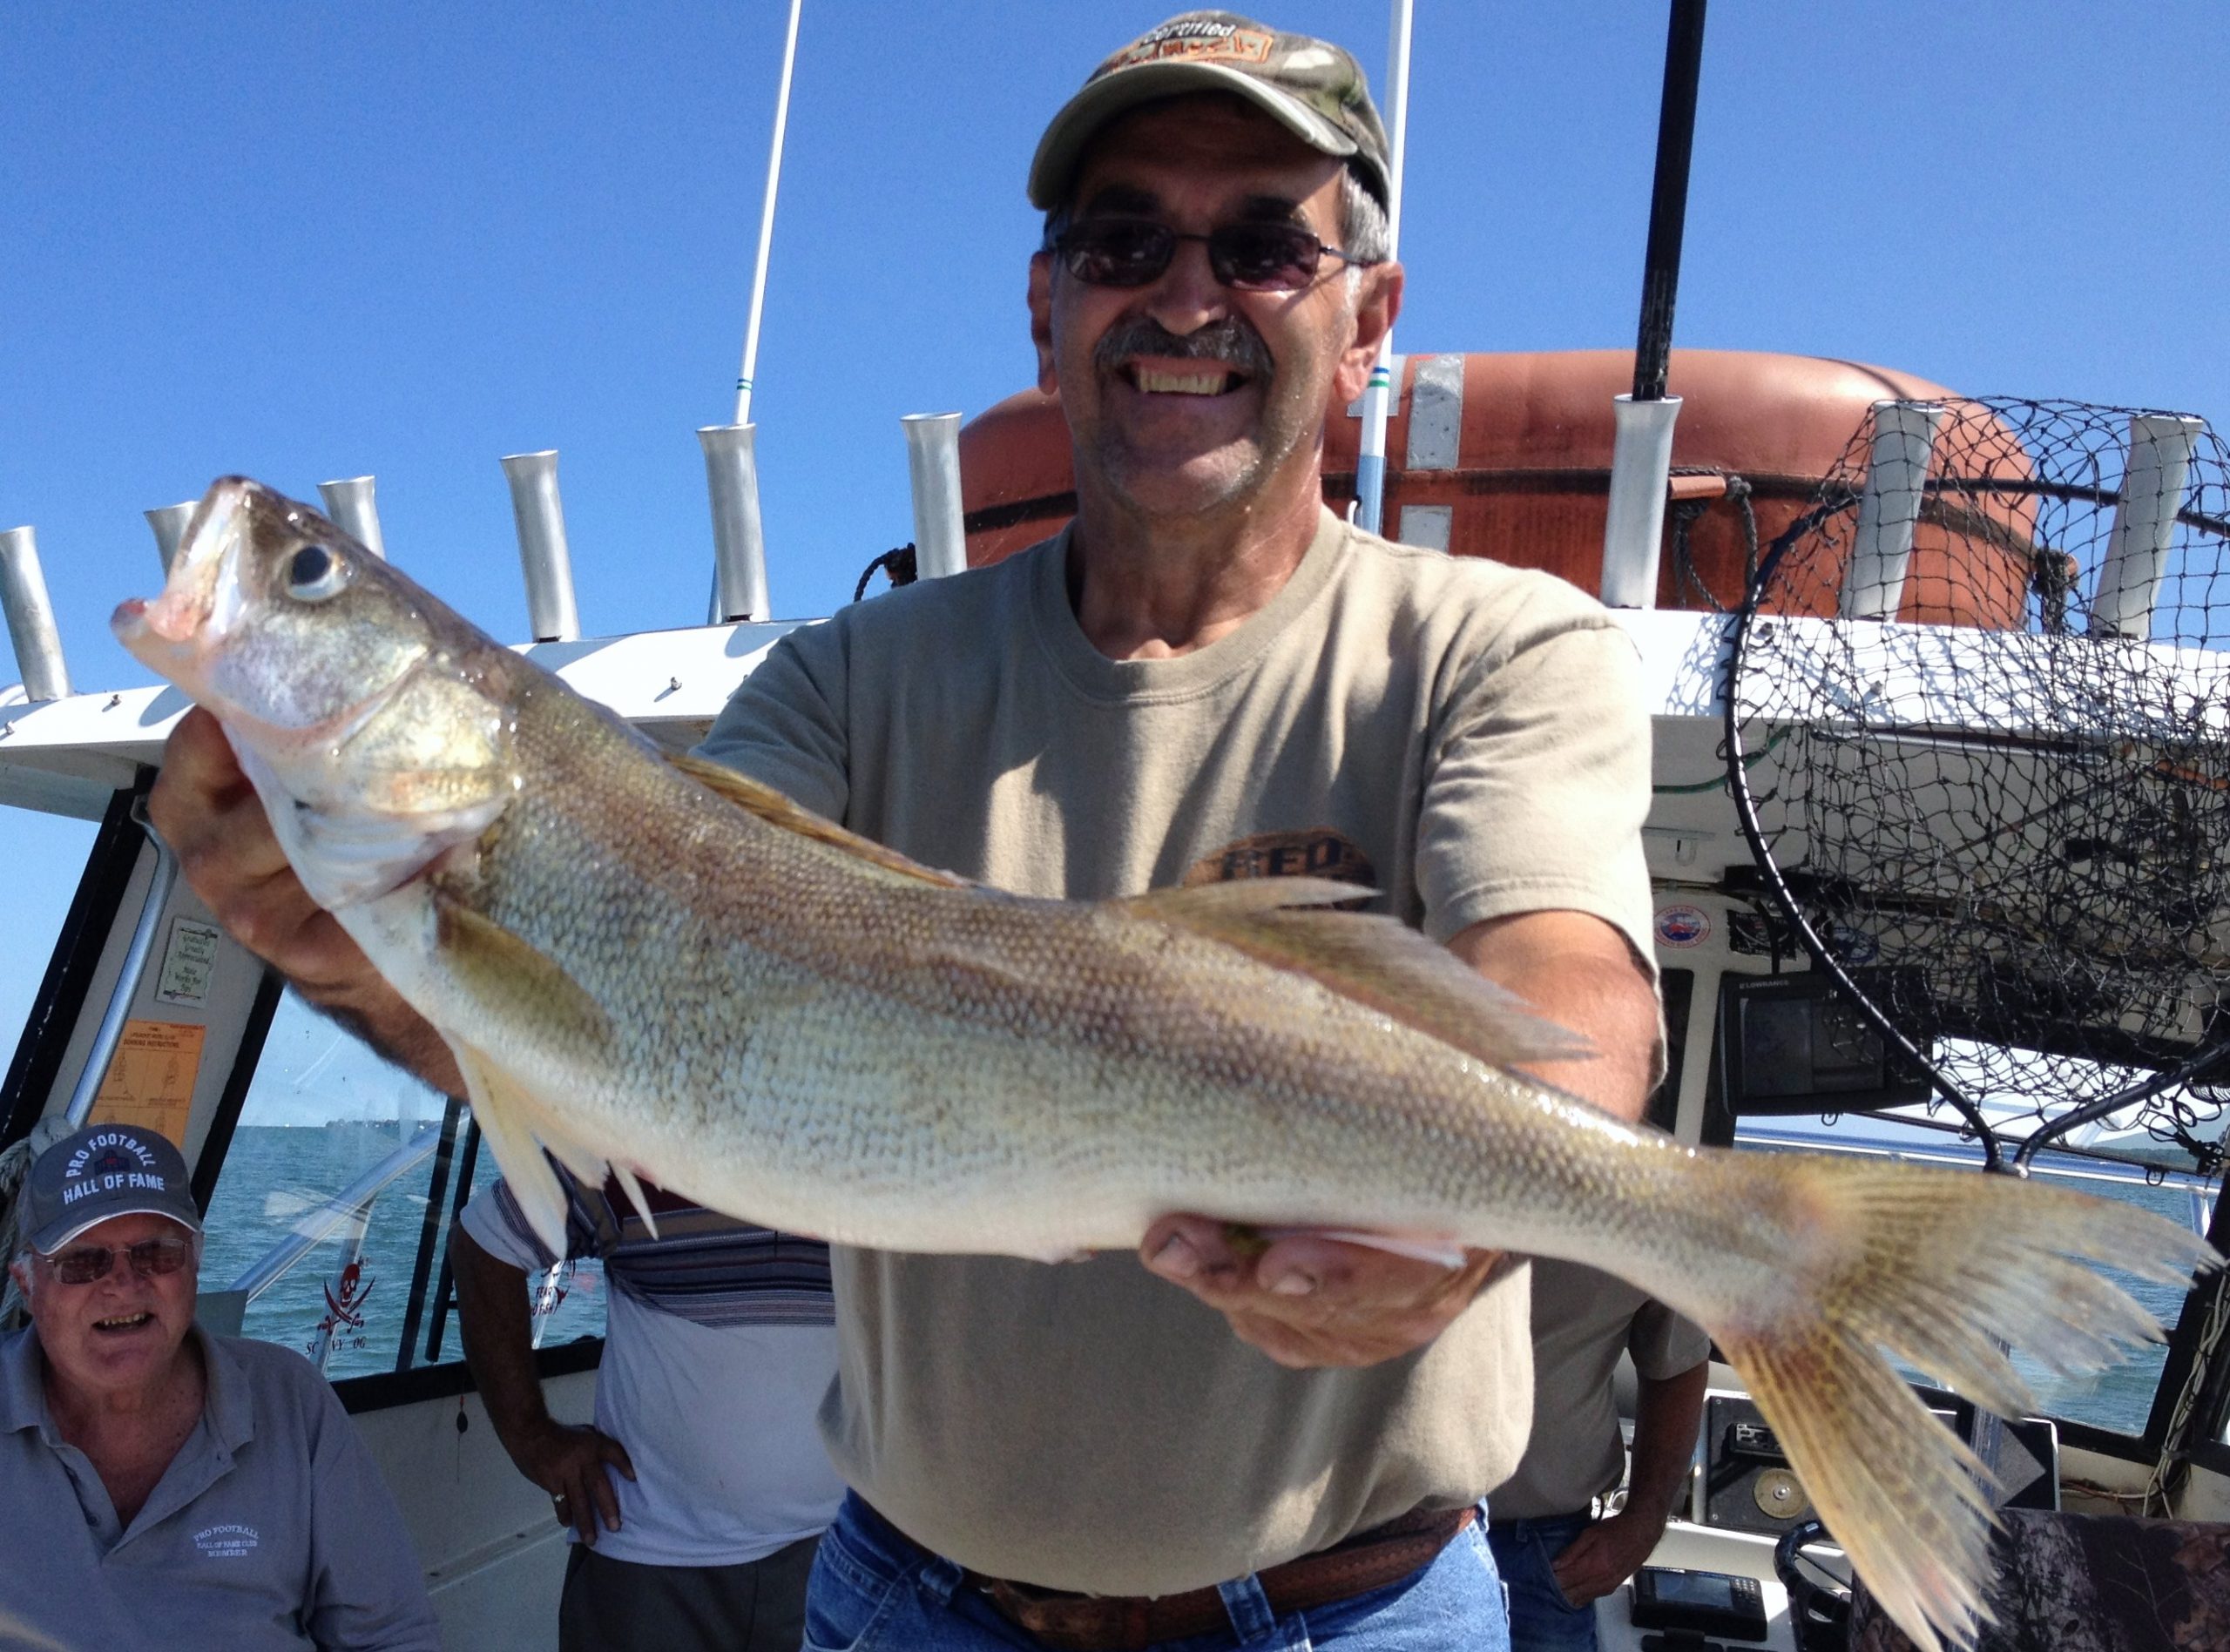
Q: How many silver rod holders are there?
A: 9